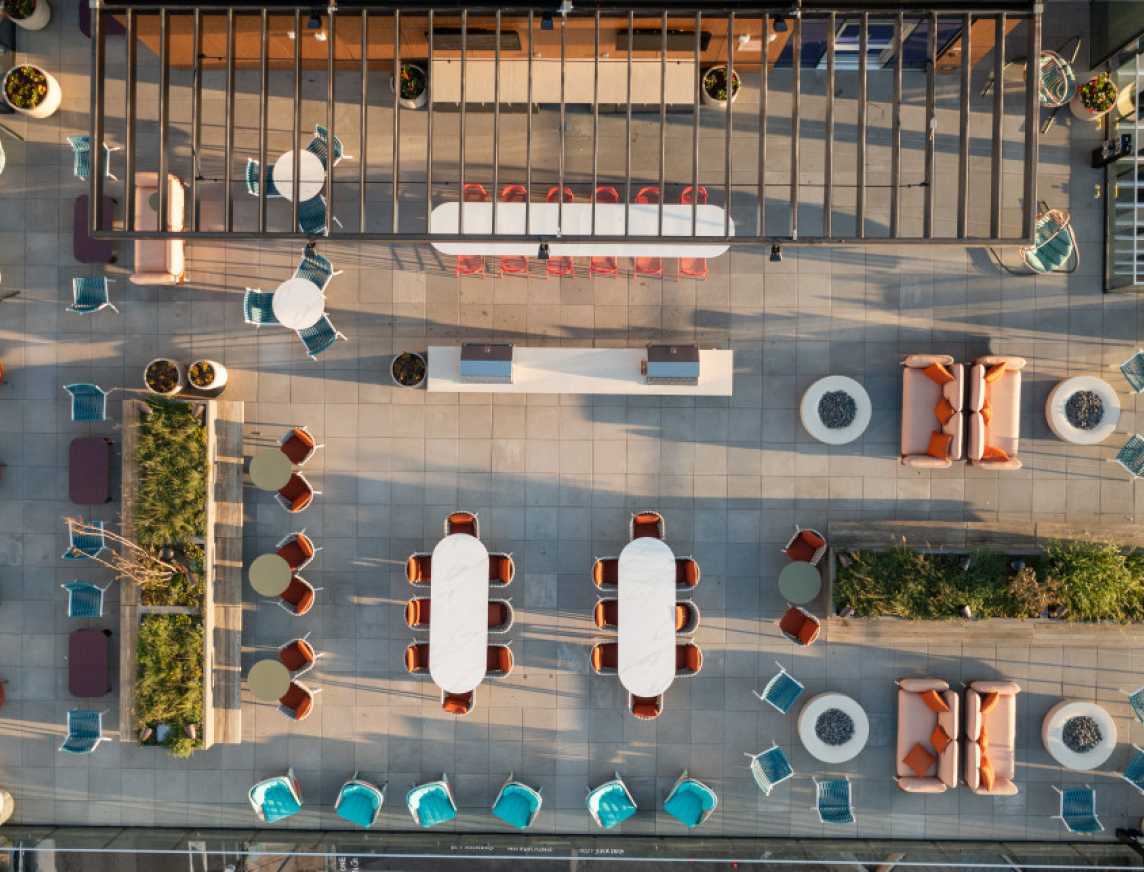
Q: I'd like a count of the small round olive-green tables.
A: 4